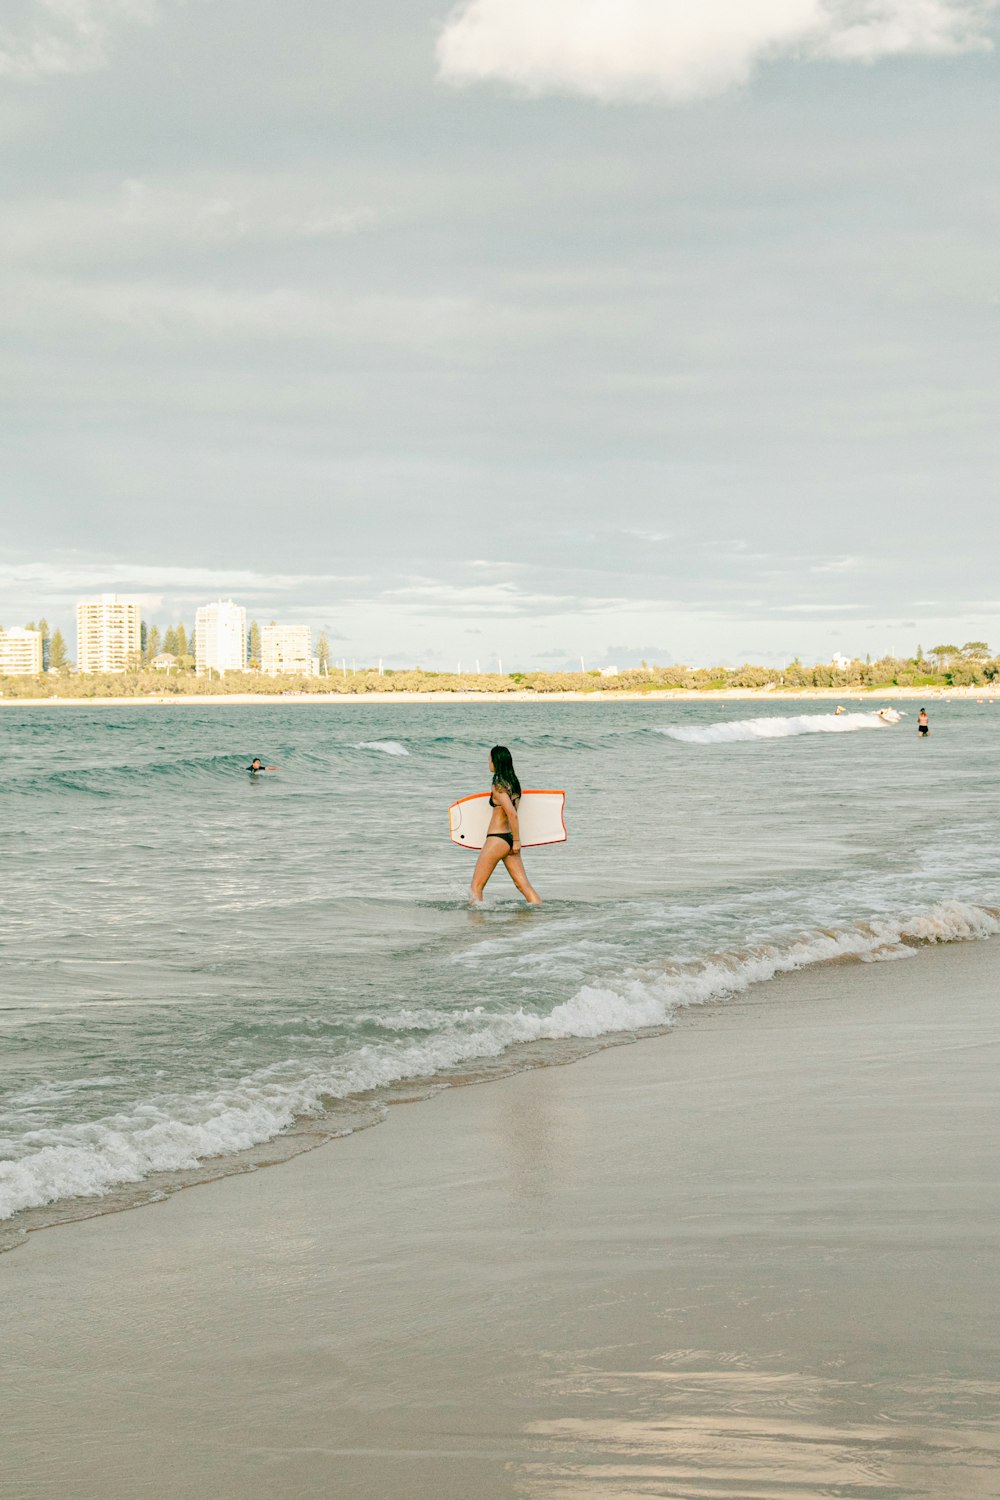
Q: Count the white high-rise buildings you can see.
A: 4